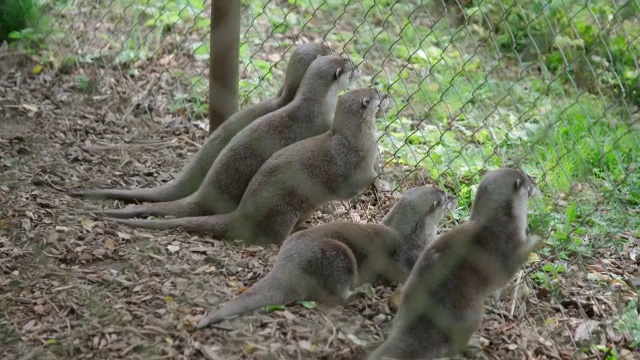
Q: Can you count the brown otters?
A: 5